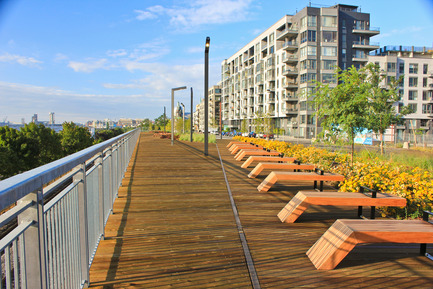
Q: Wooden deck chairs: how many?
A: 10